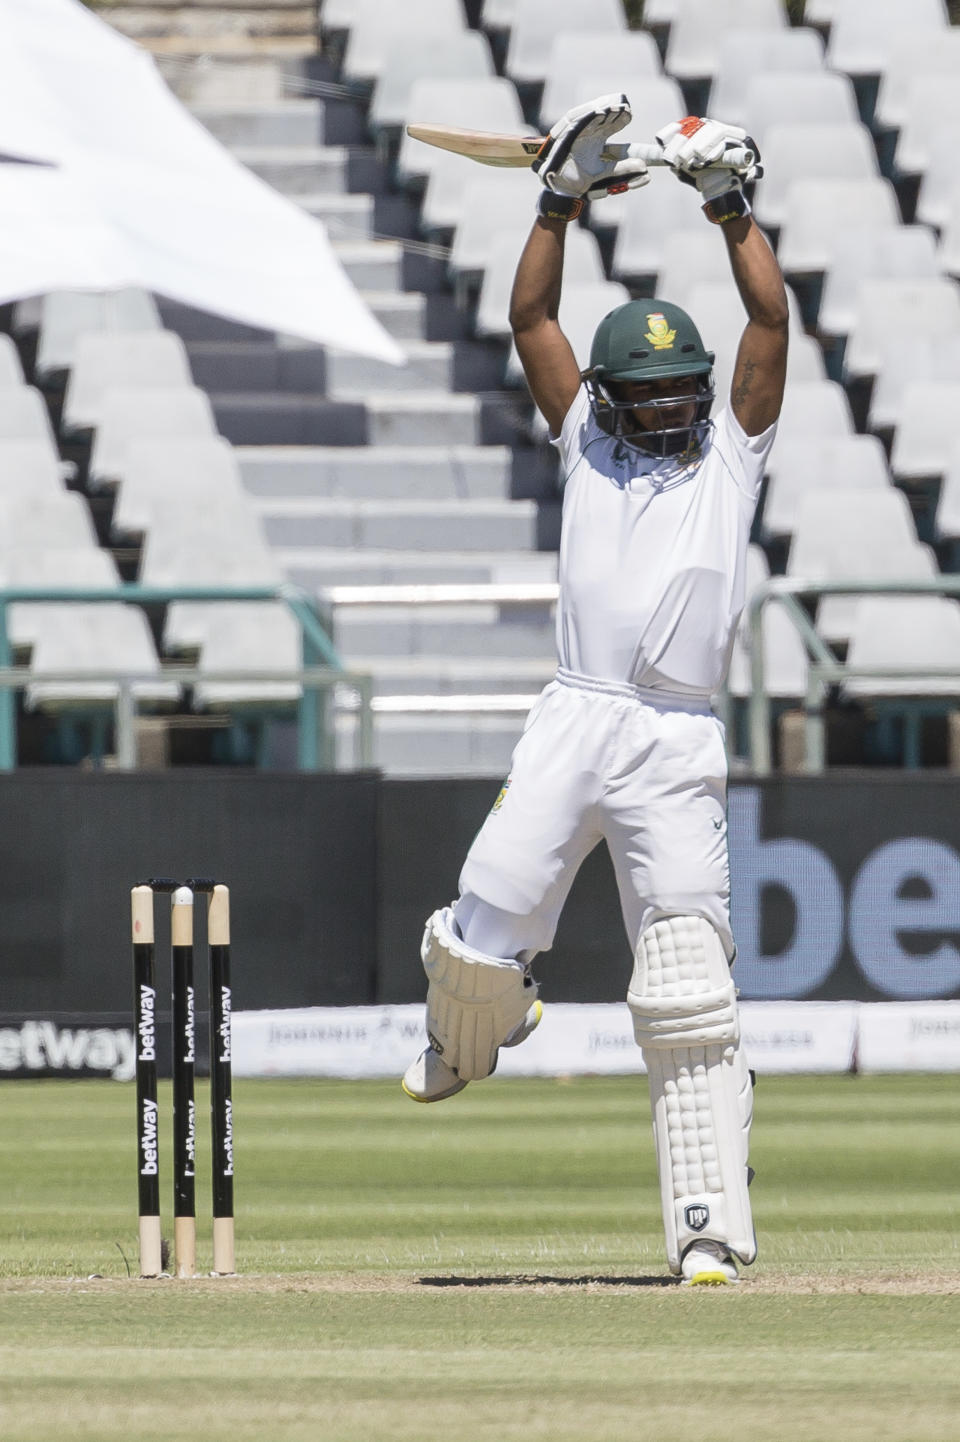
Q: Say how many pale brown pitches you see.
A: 1